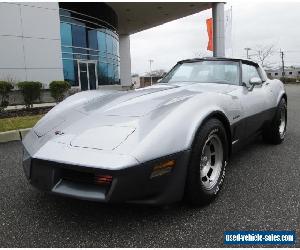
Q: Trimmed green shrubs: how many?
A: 3